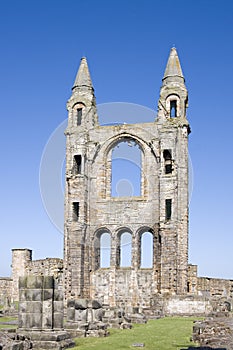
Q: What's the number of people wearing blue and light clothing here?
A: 0